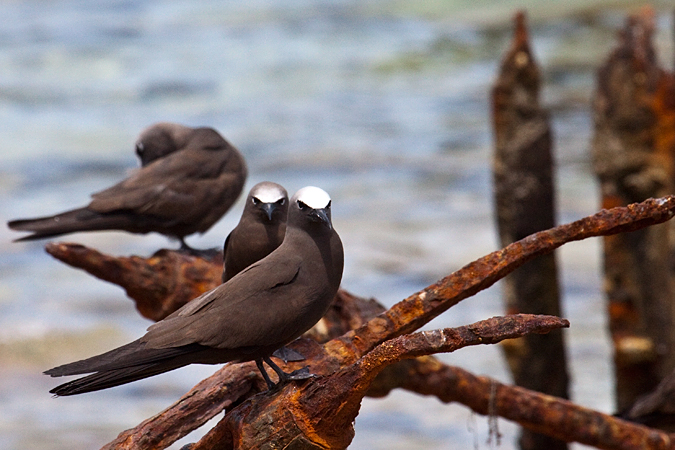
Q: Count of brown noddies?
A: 3